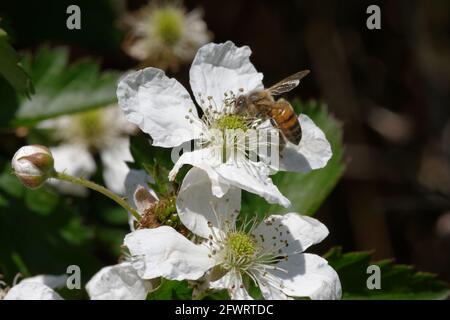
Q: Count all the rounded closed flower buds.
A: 1